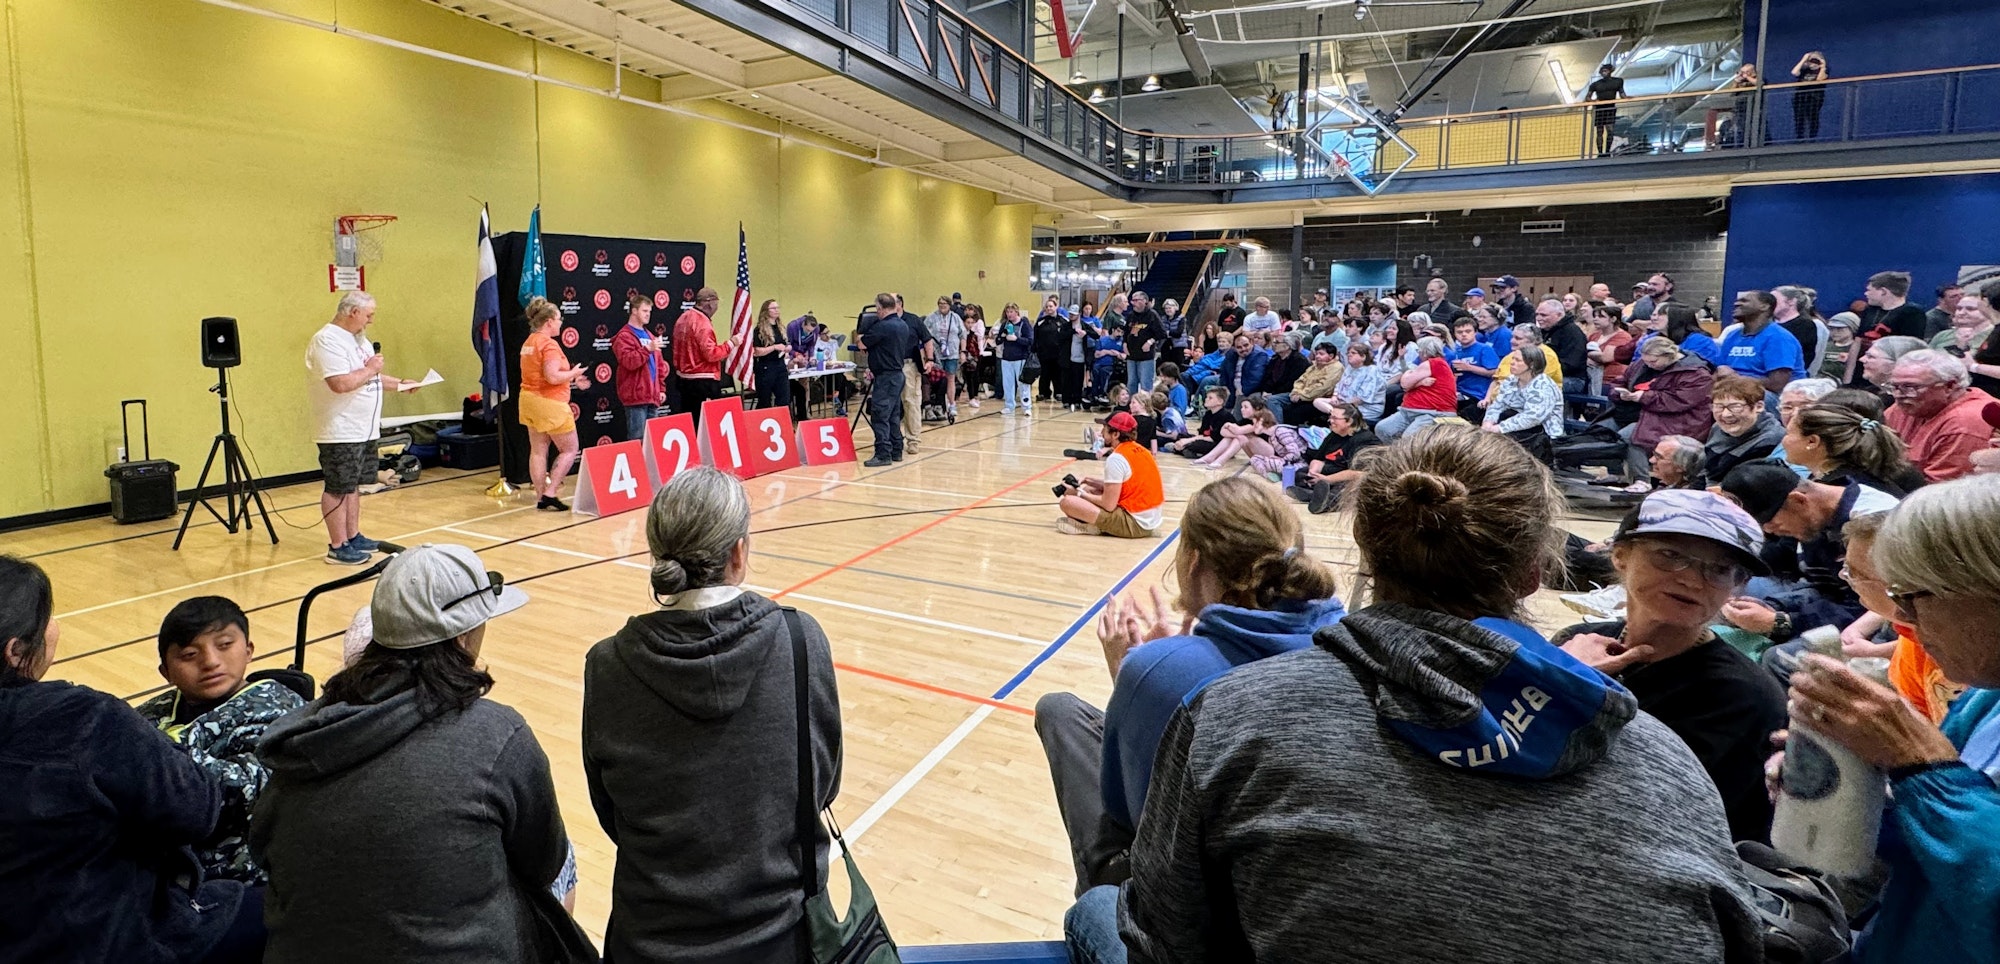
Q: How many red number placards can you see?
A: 5